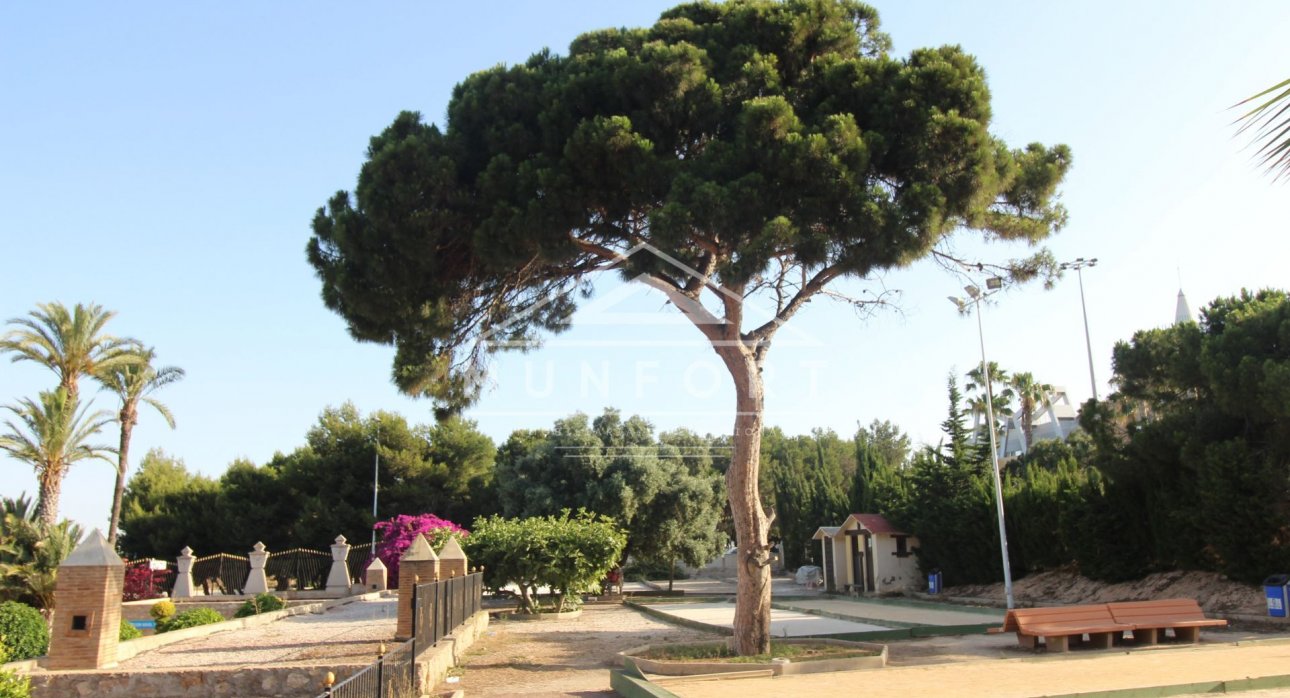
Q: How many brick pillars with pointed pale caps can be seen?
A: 4